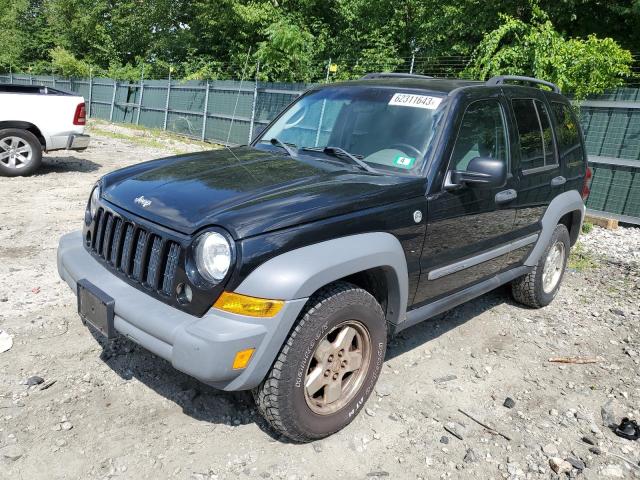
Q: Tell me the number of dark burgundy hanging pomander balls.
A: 0